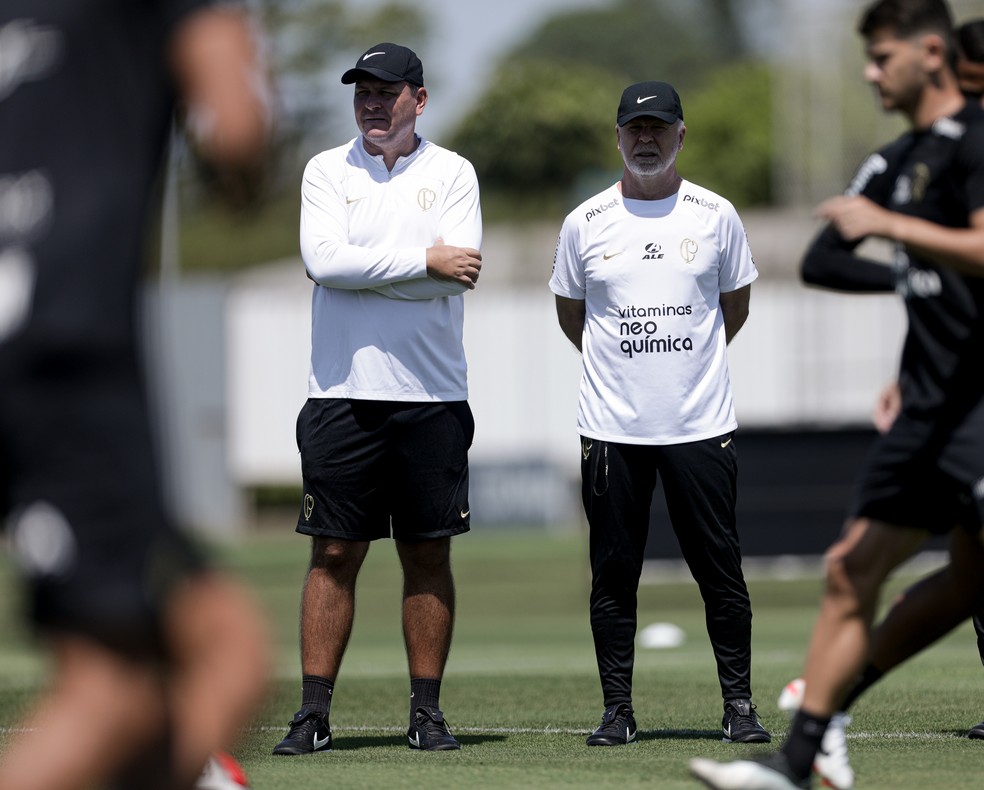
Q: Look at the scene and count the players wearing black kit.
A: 3